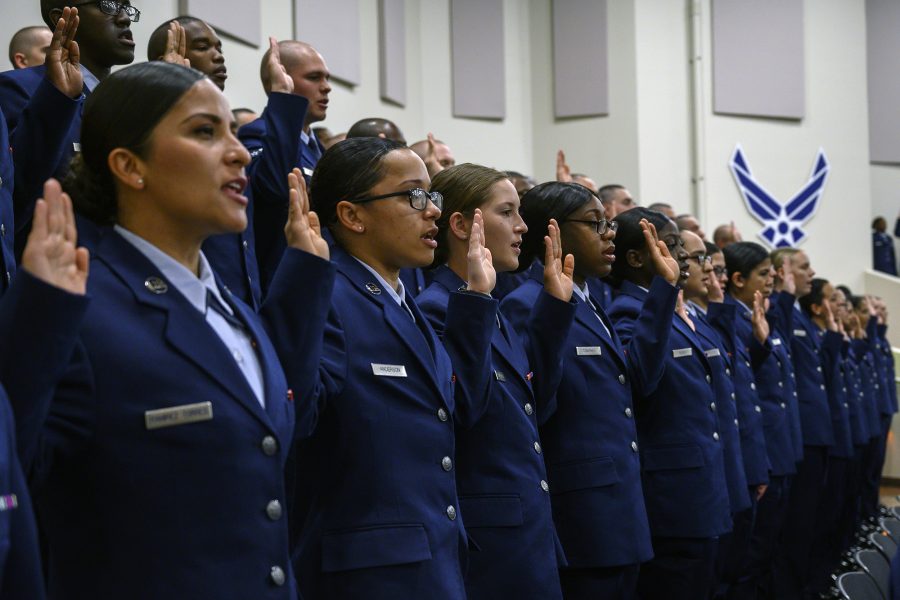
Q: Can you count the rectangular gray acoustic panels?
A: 7